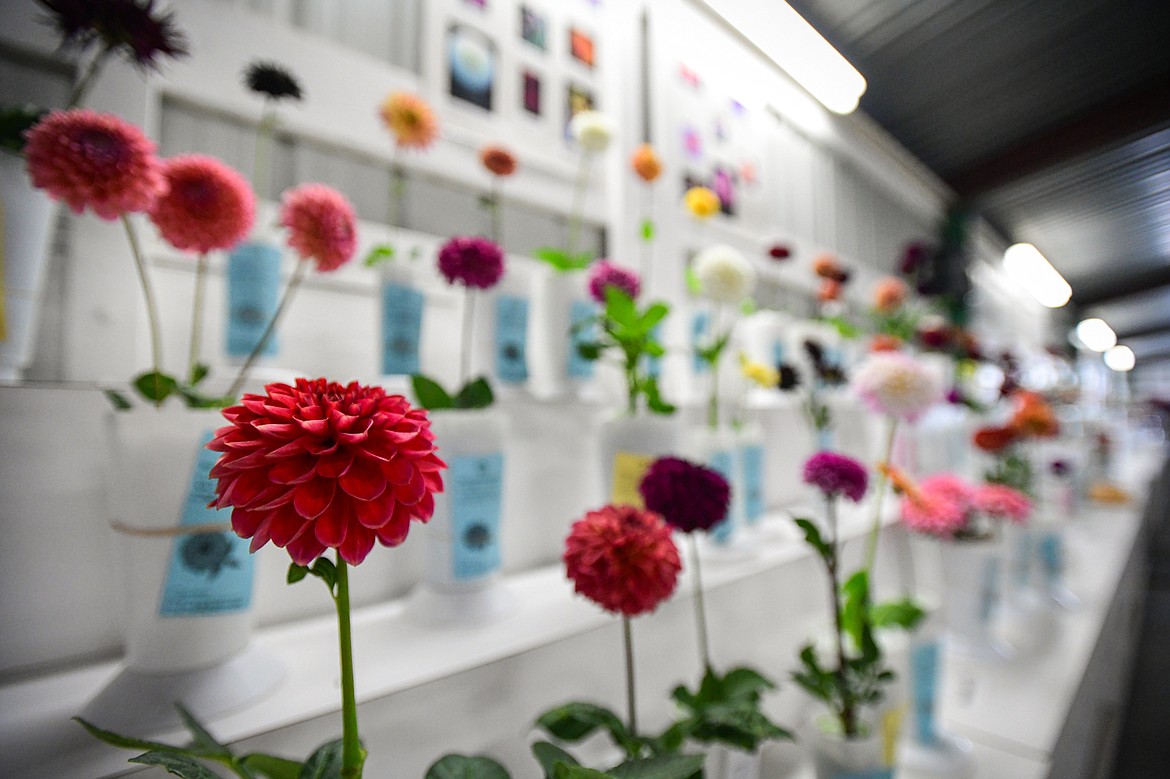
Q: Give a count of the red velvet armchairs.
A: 0